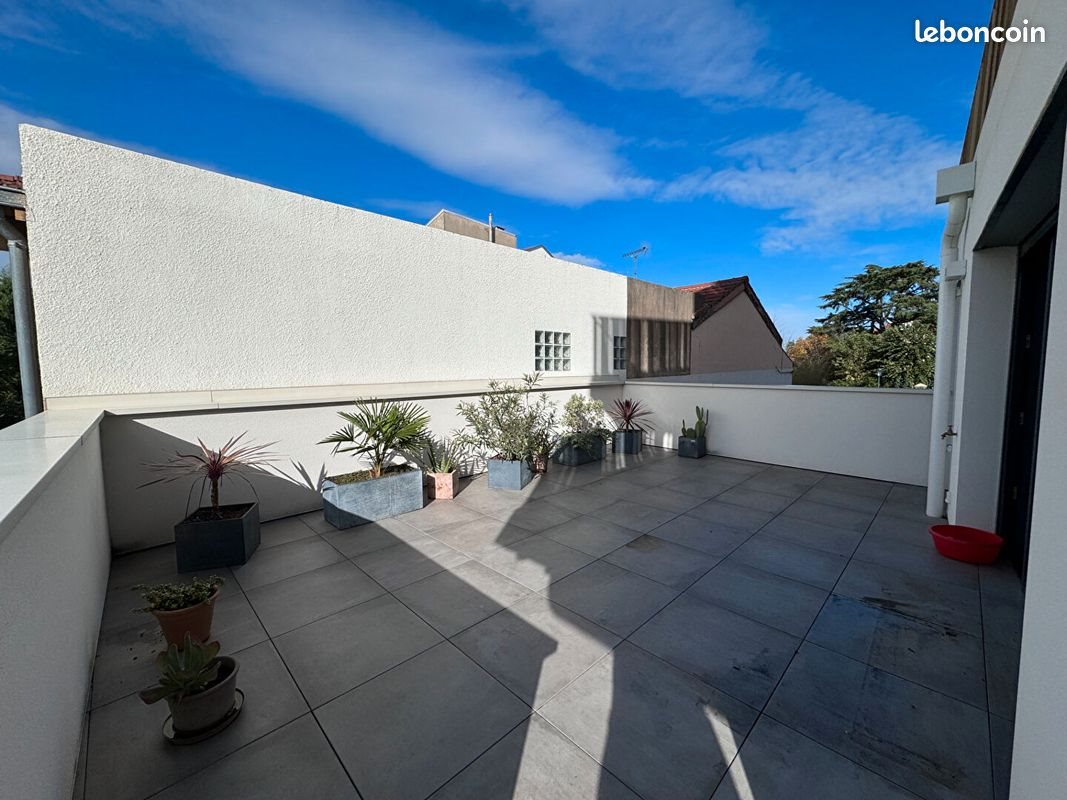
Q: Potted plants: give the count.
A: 10